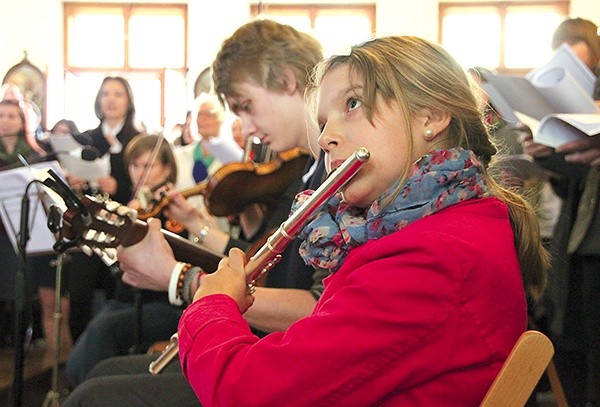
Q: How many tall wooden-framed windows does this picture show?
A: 3